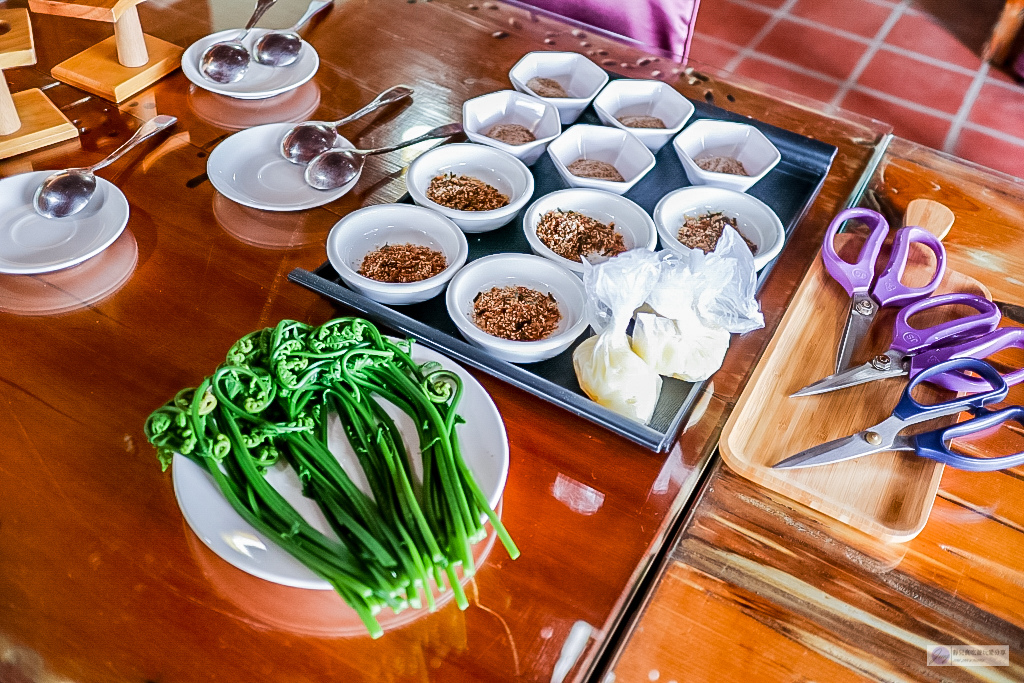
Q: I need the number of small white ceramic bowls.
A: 10